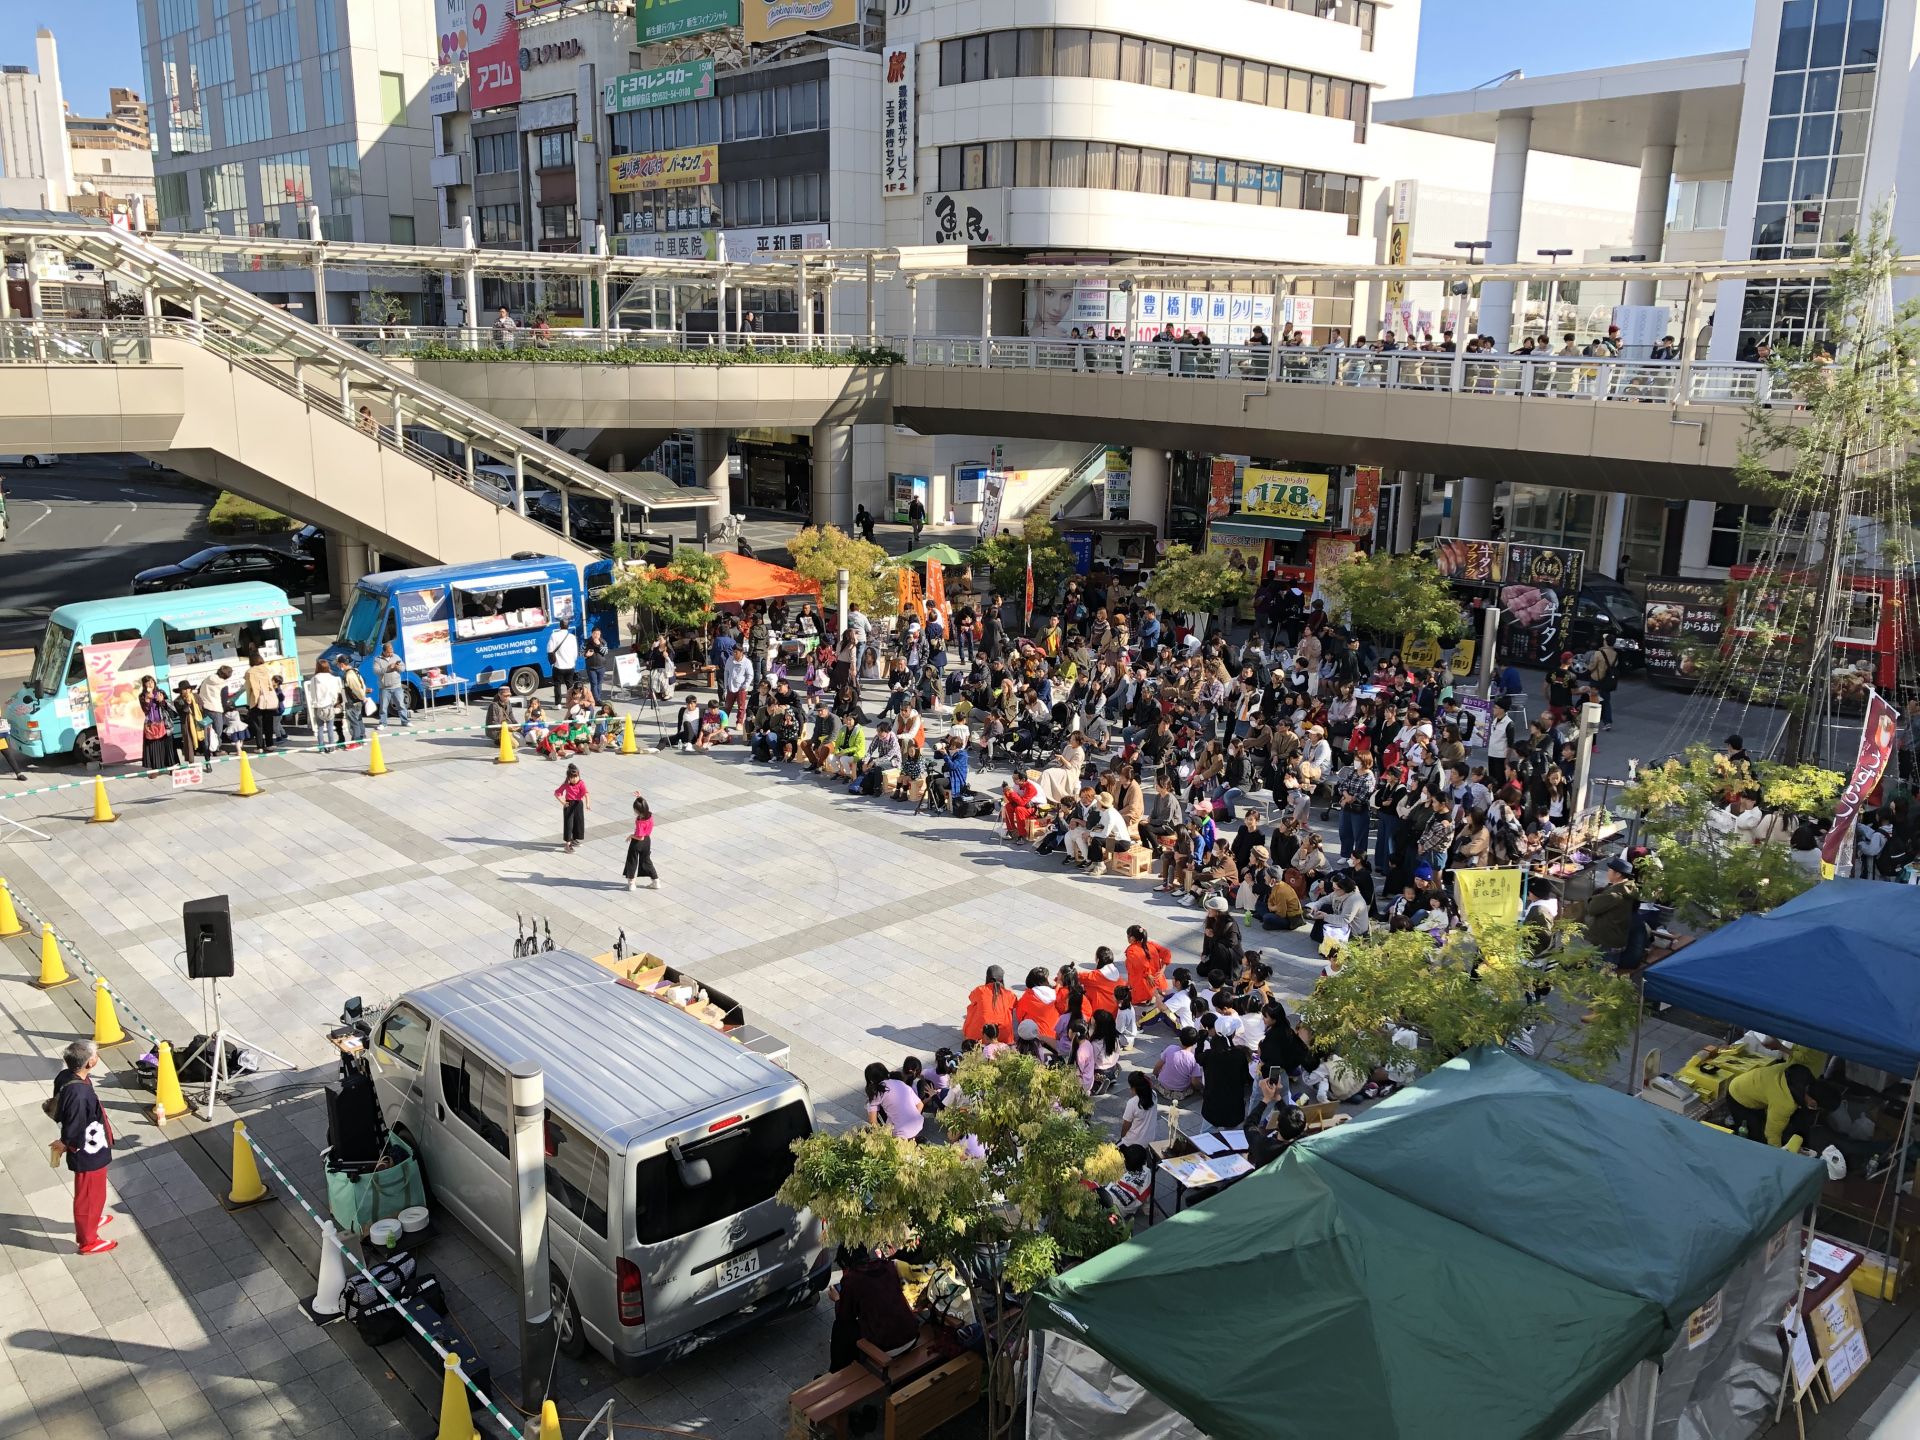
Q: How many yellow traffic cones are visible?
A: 12